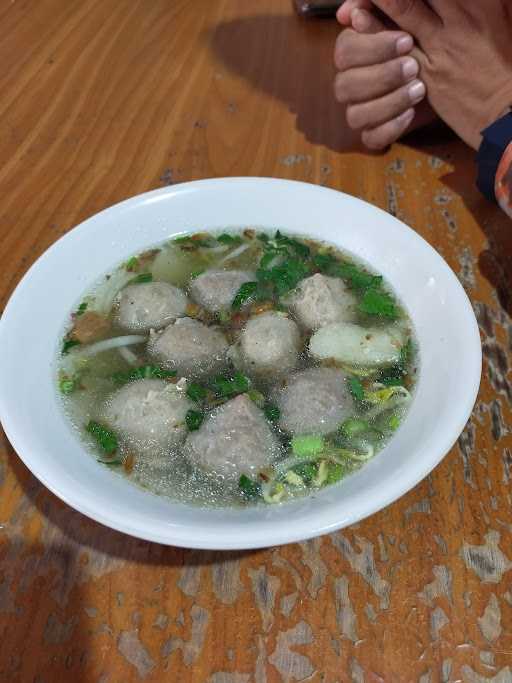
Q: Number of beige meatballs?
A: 8